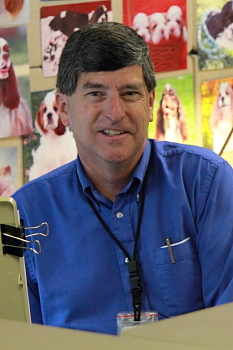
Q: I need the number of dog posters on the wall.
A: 9